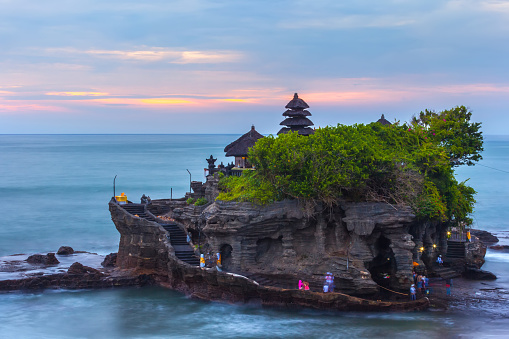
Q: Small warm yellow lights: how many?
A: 3